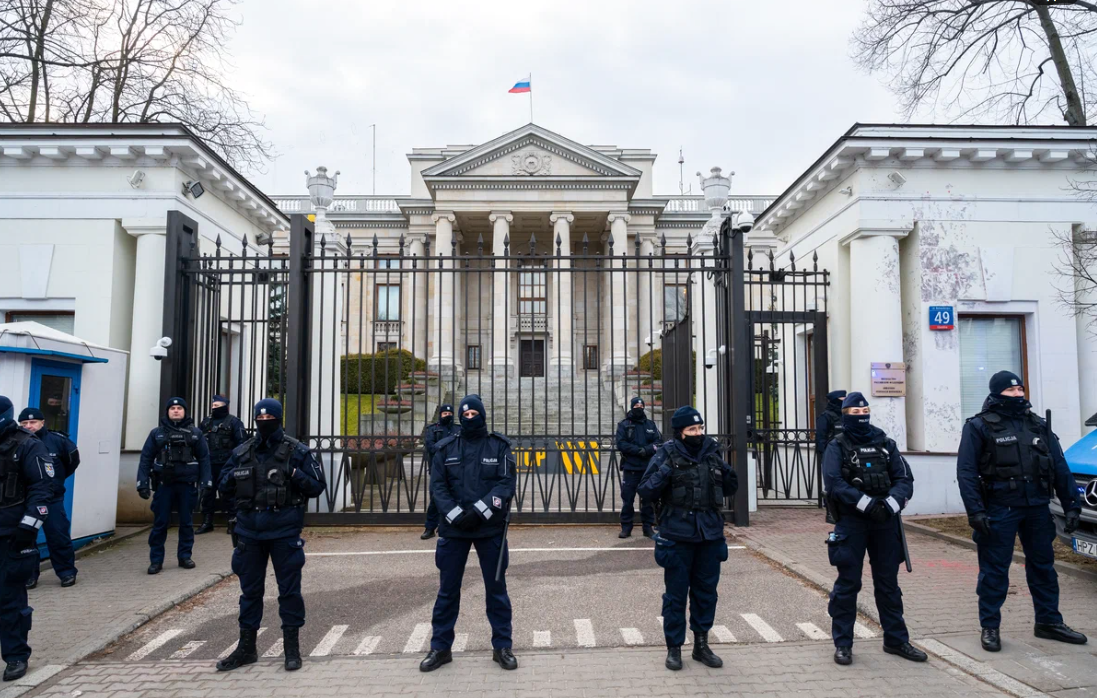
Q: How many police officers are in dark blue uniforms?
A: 12